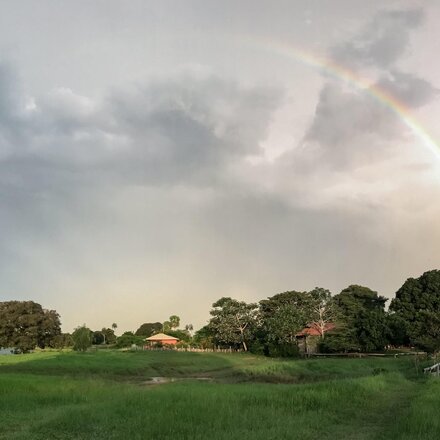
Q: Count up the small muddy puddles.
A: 1